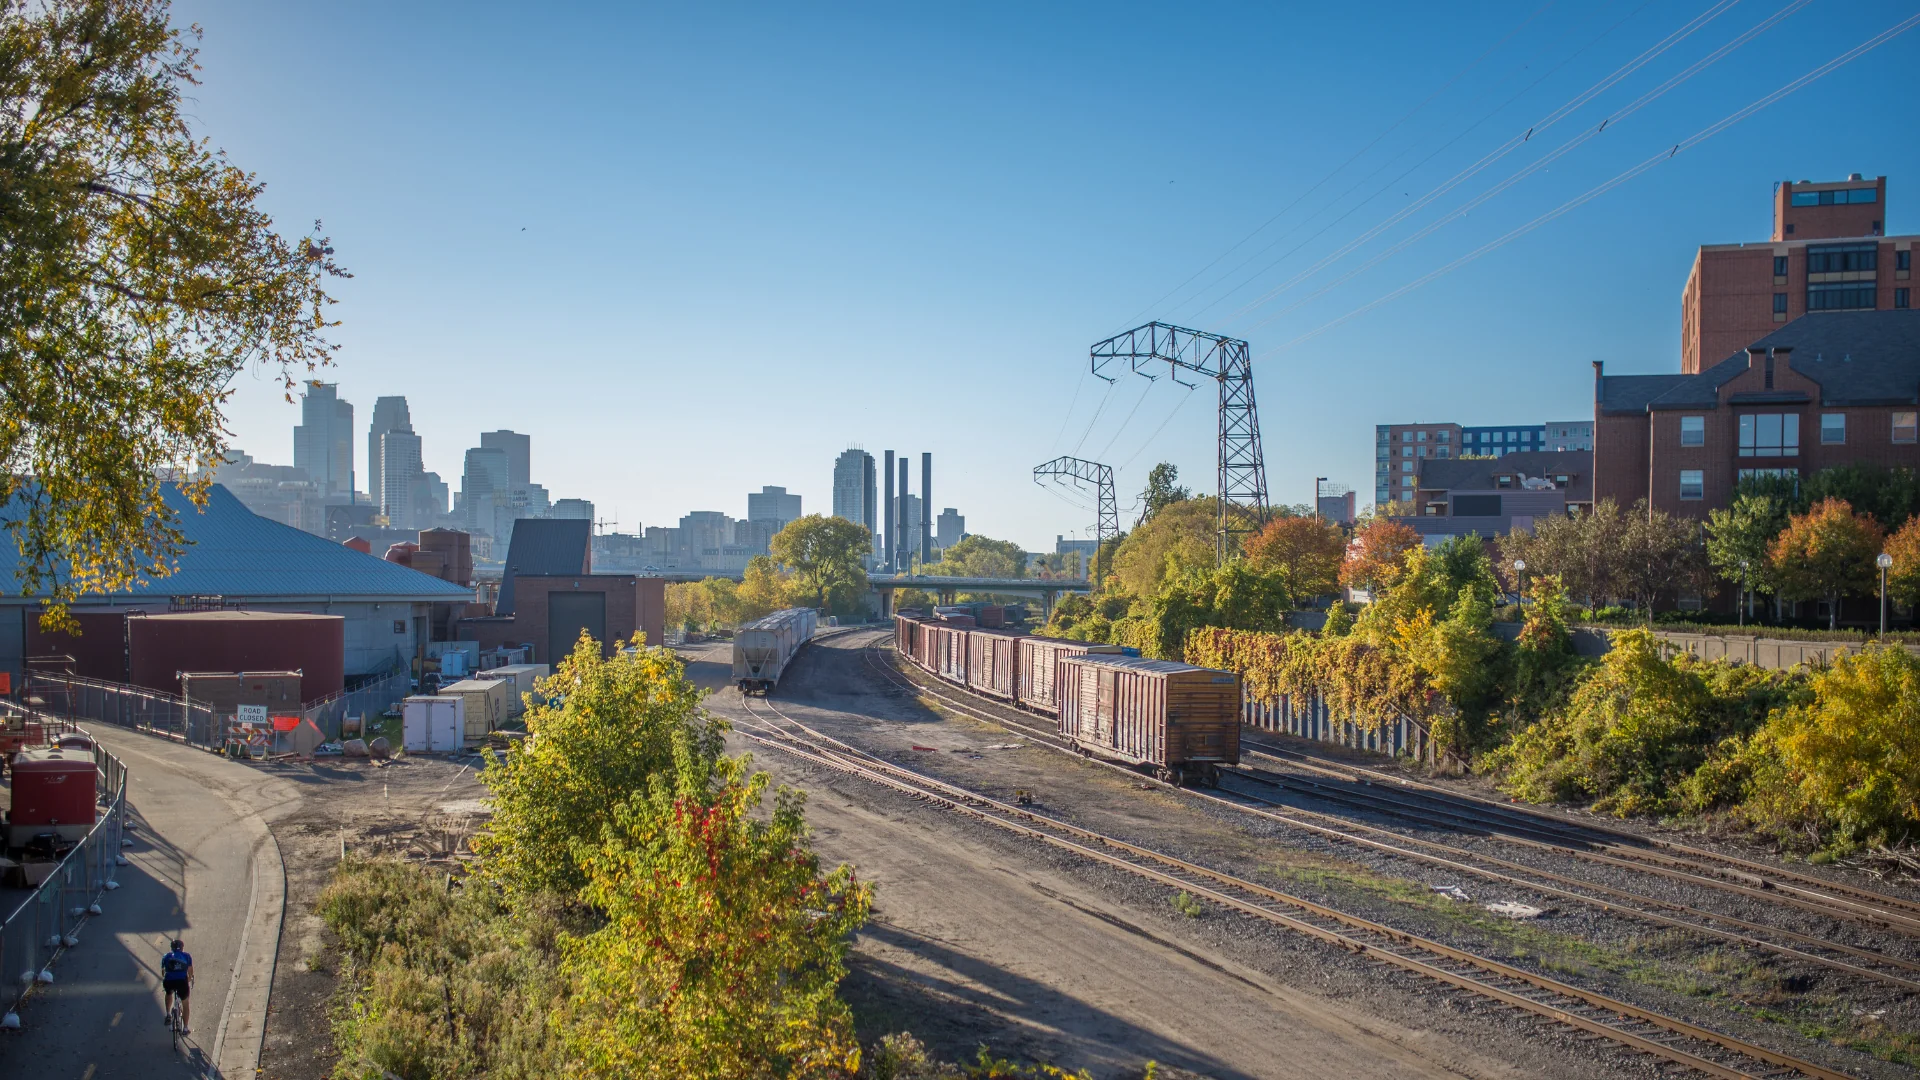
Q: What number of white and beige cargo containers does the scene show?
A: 3